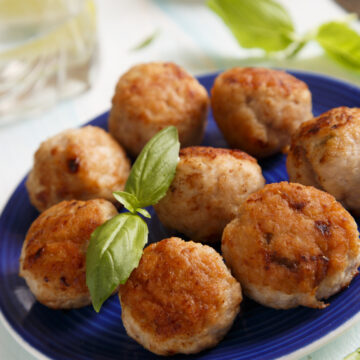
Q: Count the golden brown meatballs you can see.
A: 8